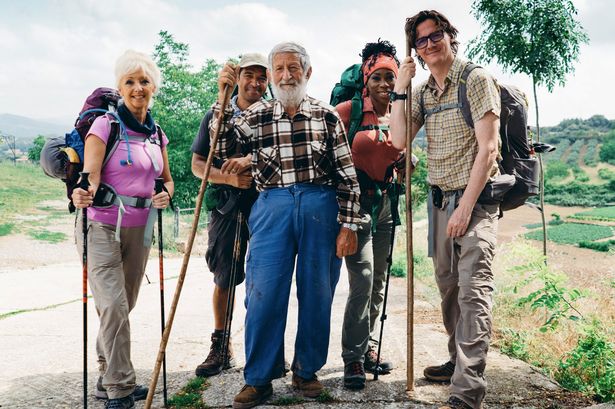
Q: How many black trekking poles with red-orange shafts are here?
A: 2